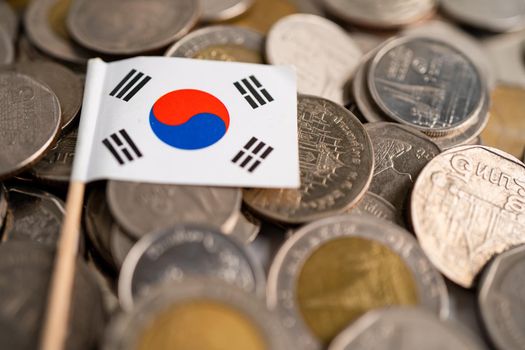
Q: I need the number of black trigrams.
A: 4